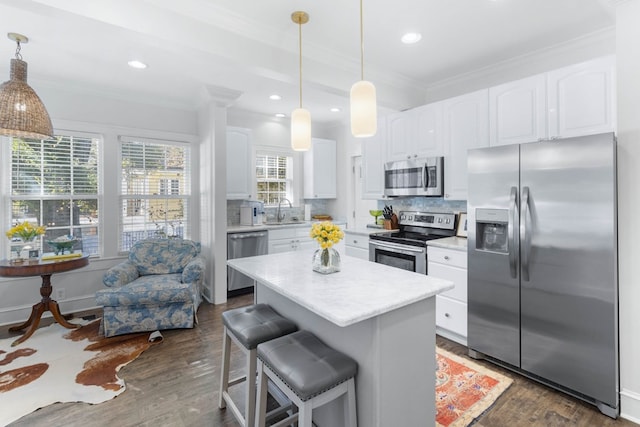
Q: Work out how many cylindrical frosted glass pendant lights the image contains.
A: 2